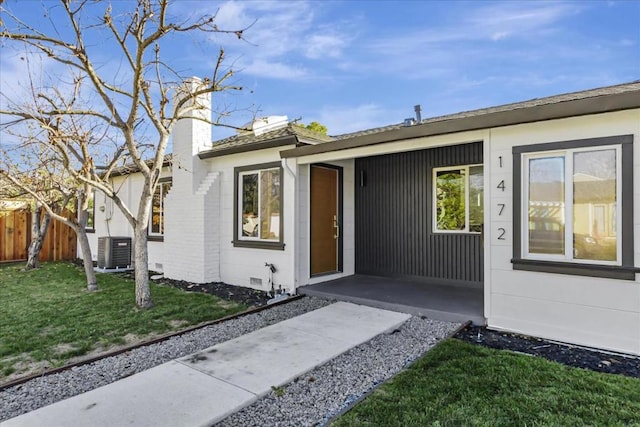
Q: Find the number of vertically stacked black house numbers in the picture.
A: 4